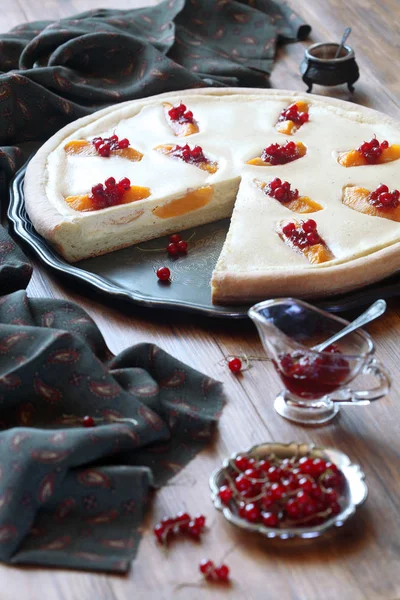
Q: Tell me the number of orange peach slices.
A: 11